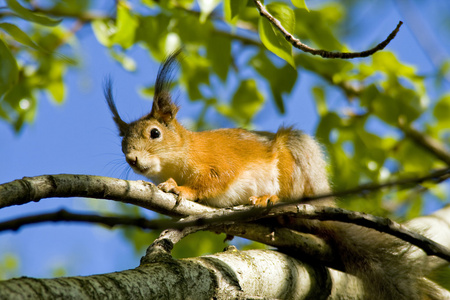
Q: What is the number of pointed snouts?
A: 1